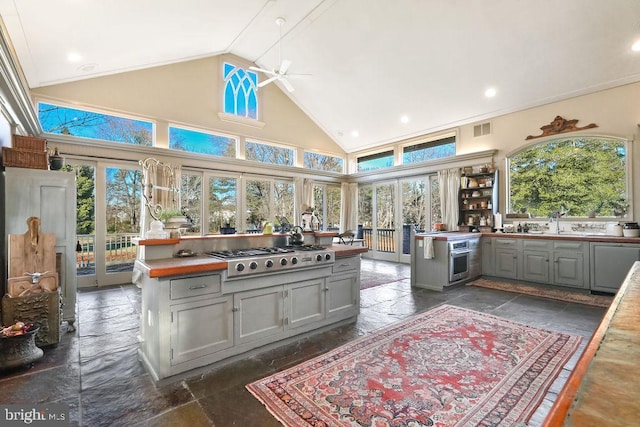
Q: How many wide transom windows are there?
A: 6